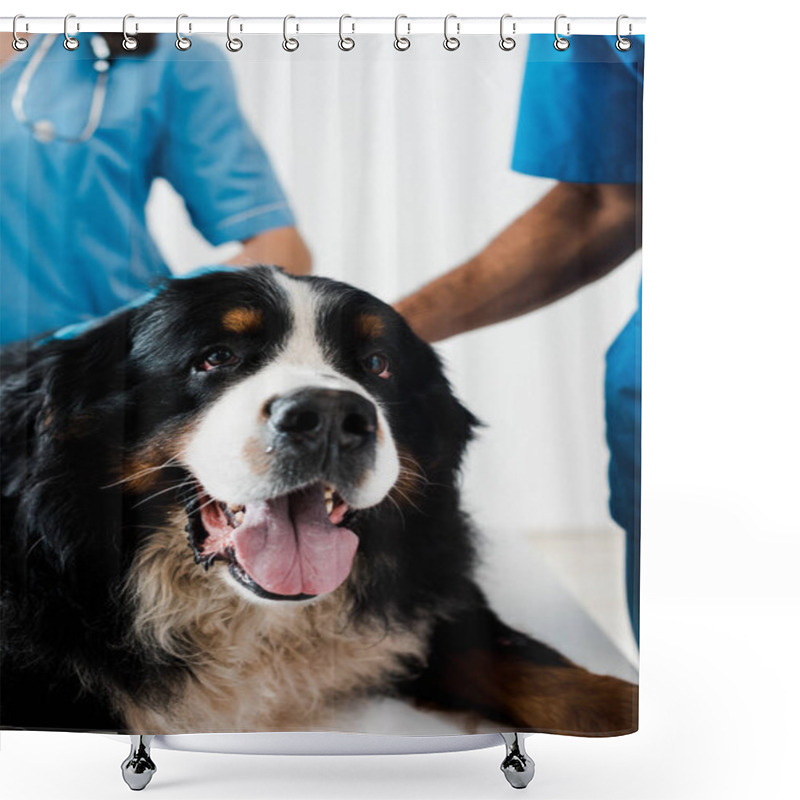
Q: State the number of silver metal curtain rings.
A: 12